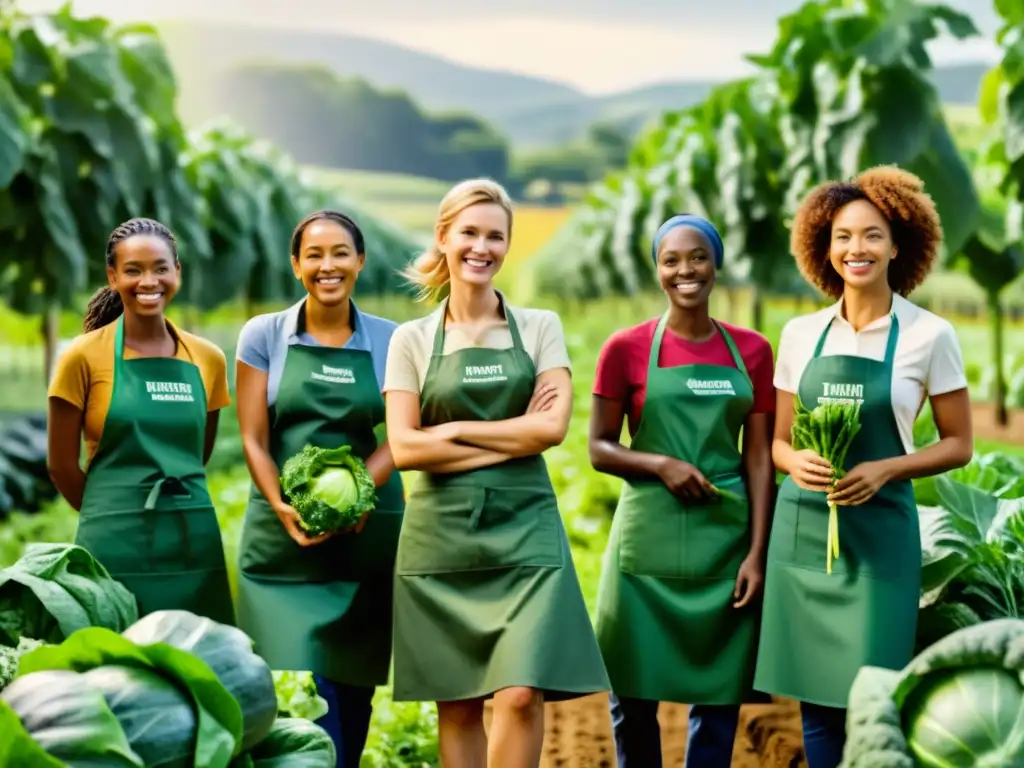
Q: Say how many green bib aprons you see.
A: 5